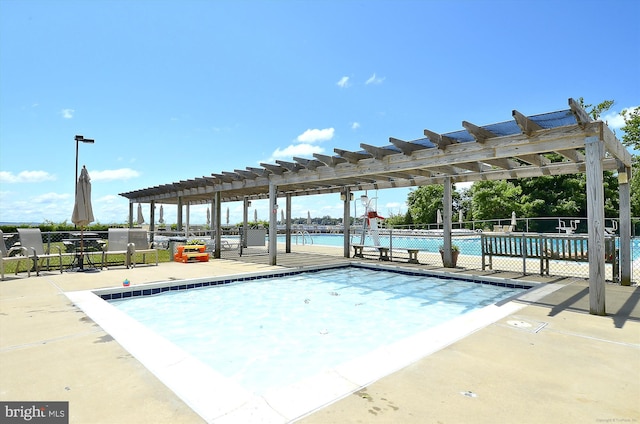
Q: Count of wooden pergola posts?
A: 13